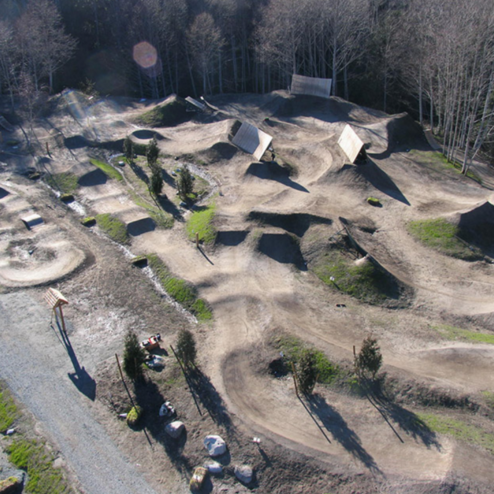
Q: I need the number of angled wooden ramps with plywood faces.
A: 3